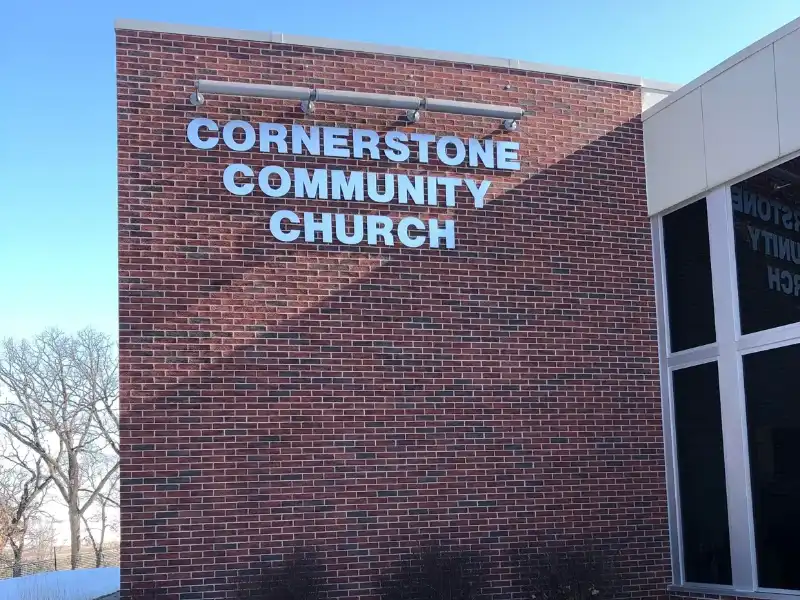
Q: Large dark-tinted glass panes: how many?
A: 4